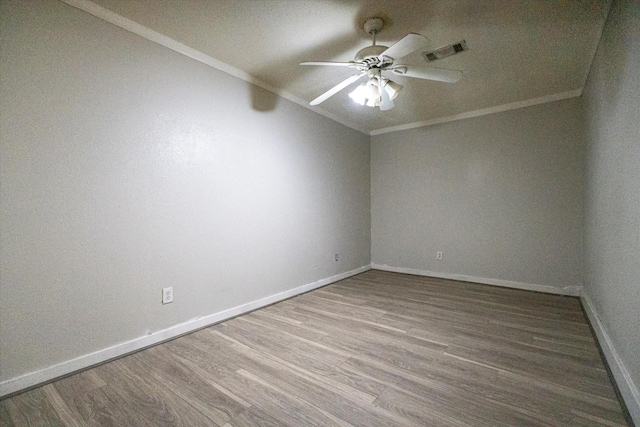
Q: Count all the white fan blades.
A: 5